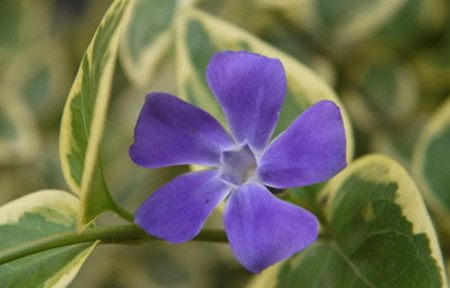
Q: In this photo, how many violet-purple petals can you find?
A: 5